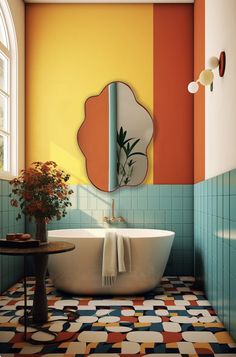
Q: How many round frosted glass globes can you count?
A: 3